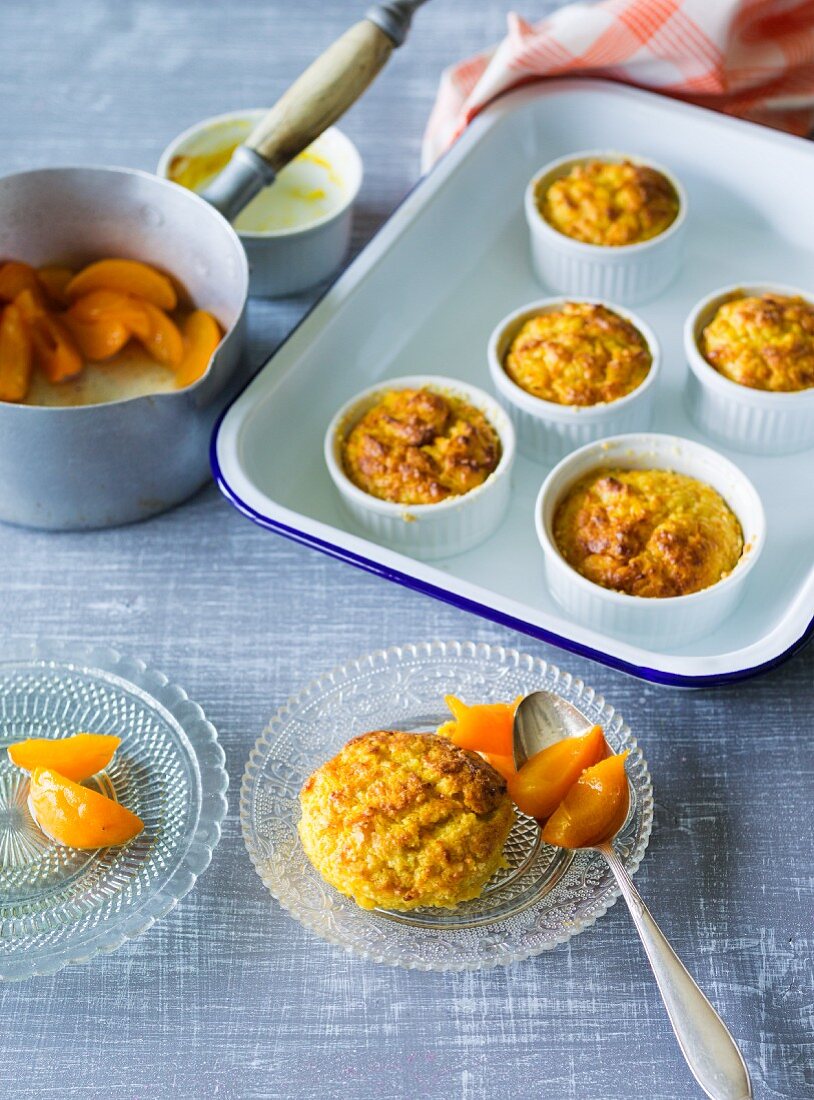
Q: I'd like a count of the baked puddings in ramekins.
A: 5